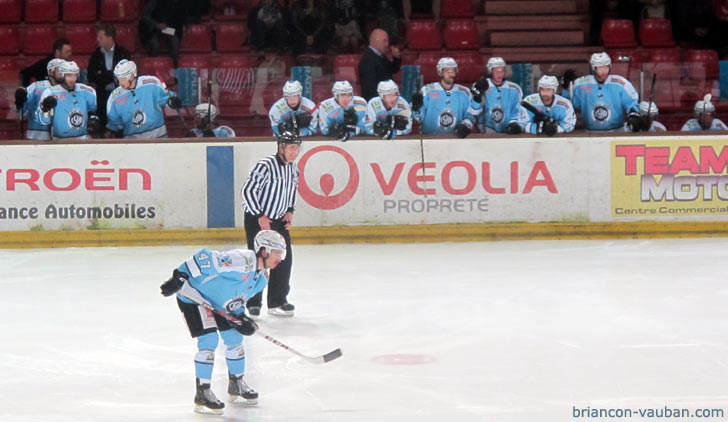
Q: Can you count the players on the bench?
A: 13